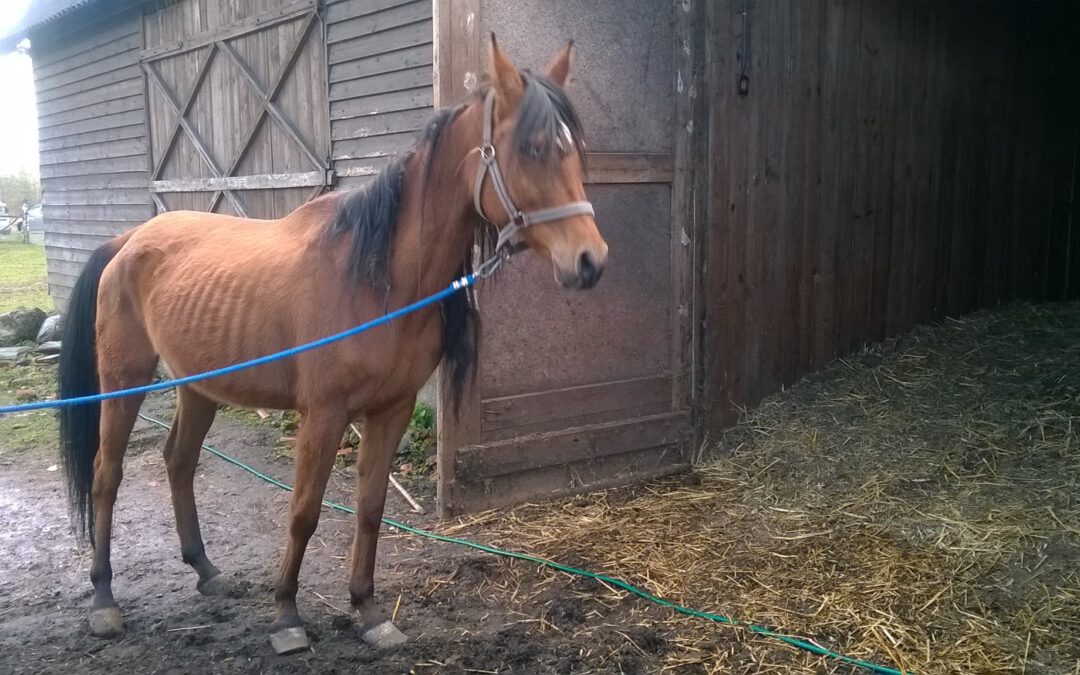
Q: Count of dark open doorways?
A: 1